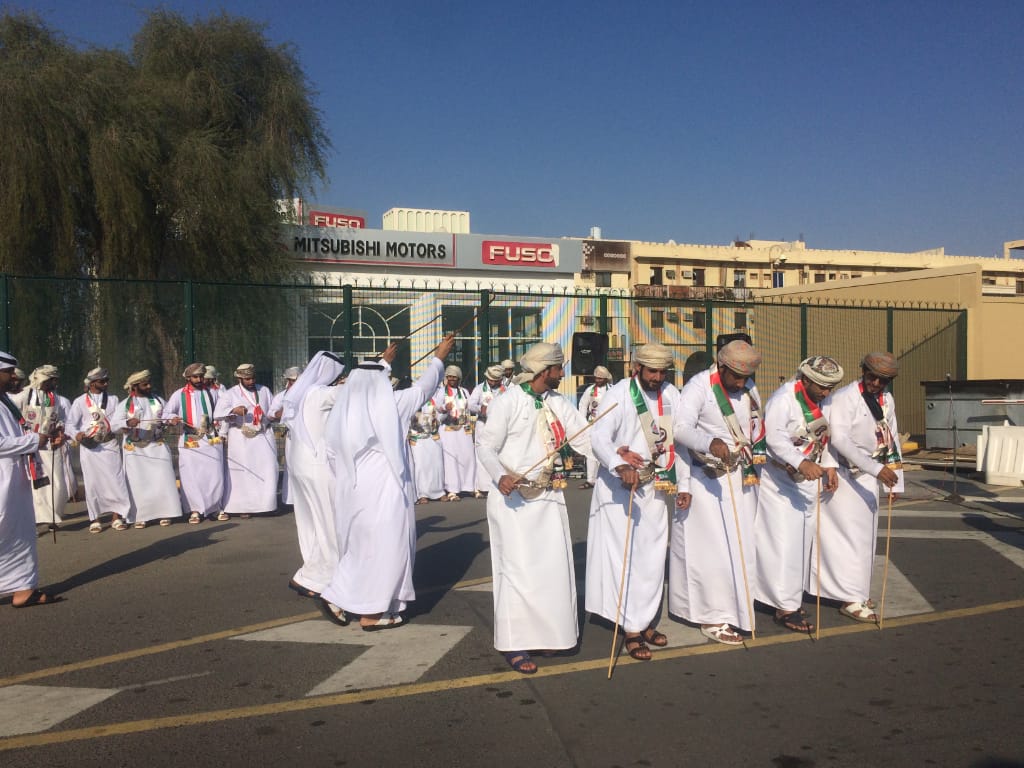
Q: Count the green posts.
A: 9